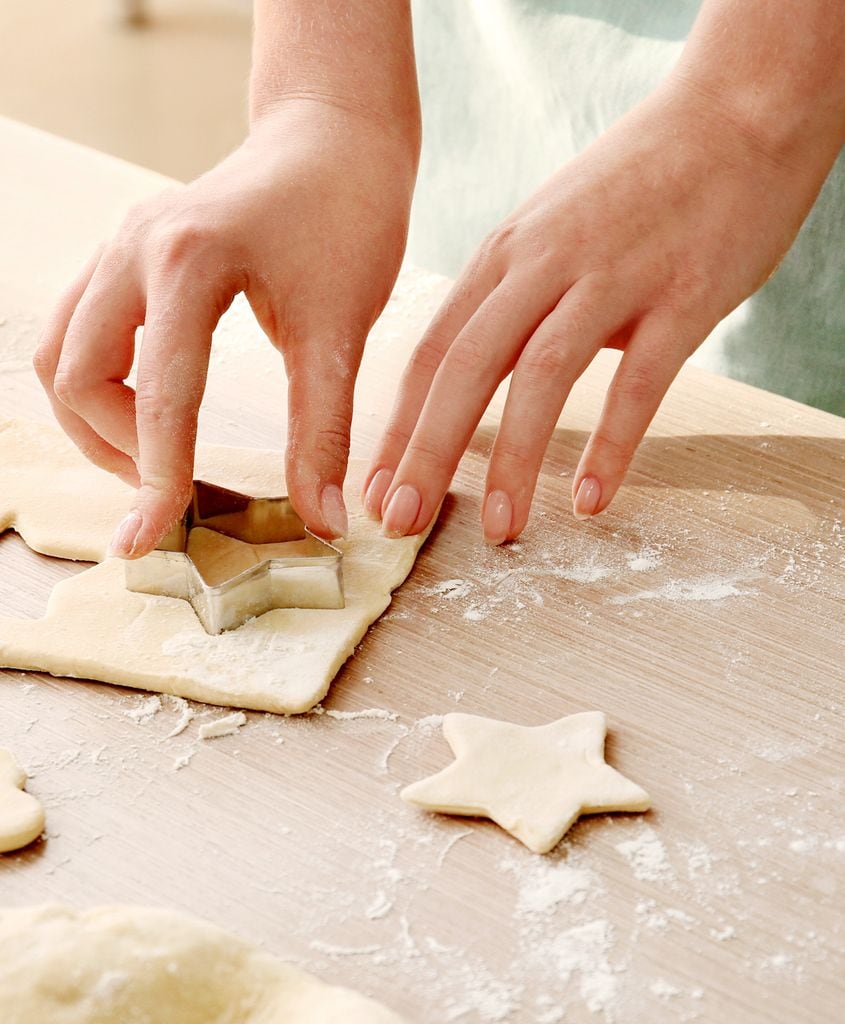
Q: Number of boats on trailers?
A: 0